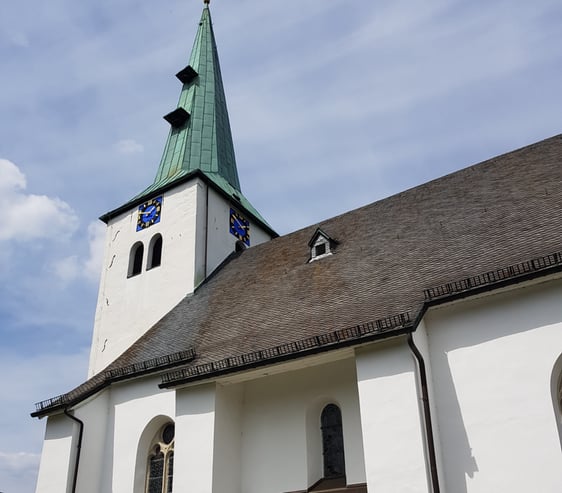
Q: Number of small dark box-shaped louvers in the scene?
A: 2